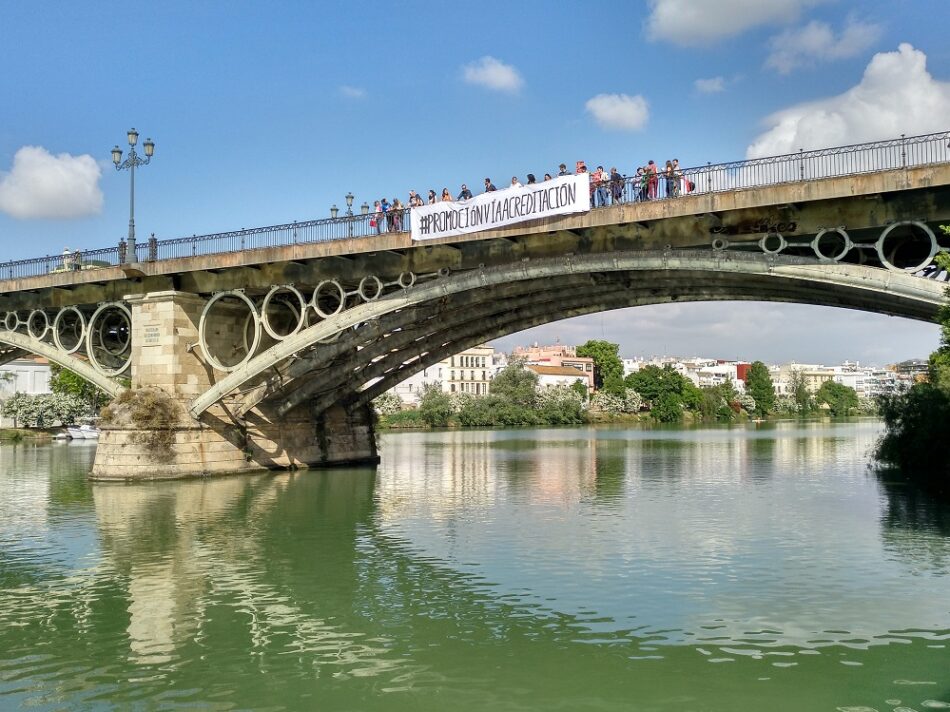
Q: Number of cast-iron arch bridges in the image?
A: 1